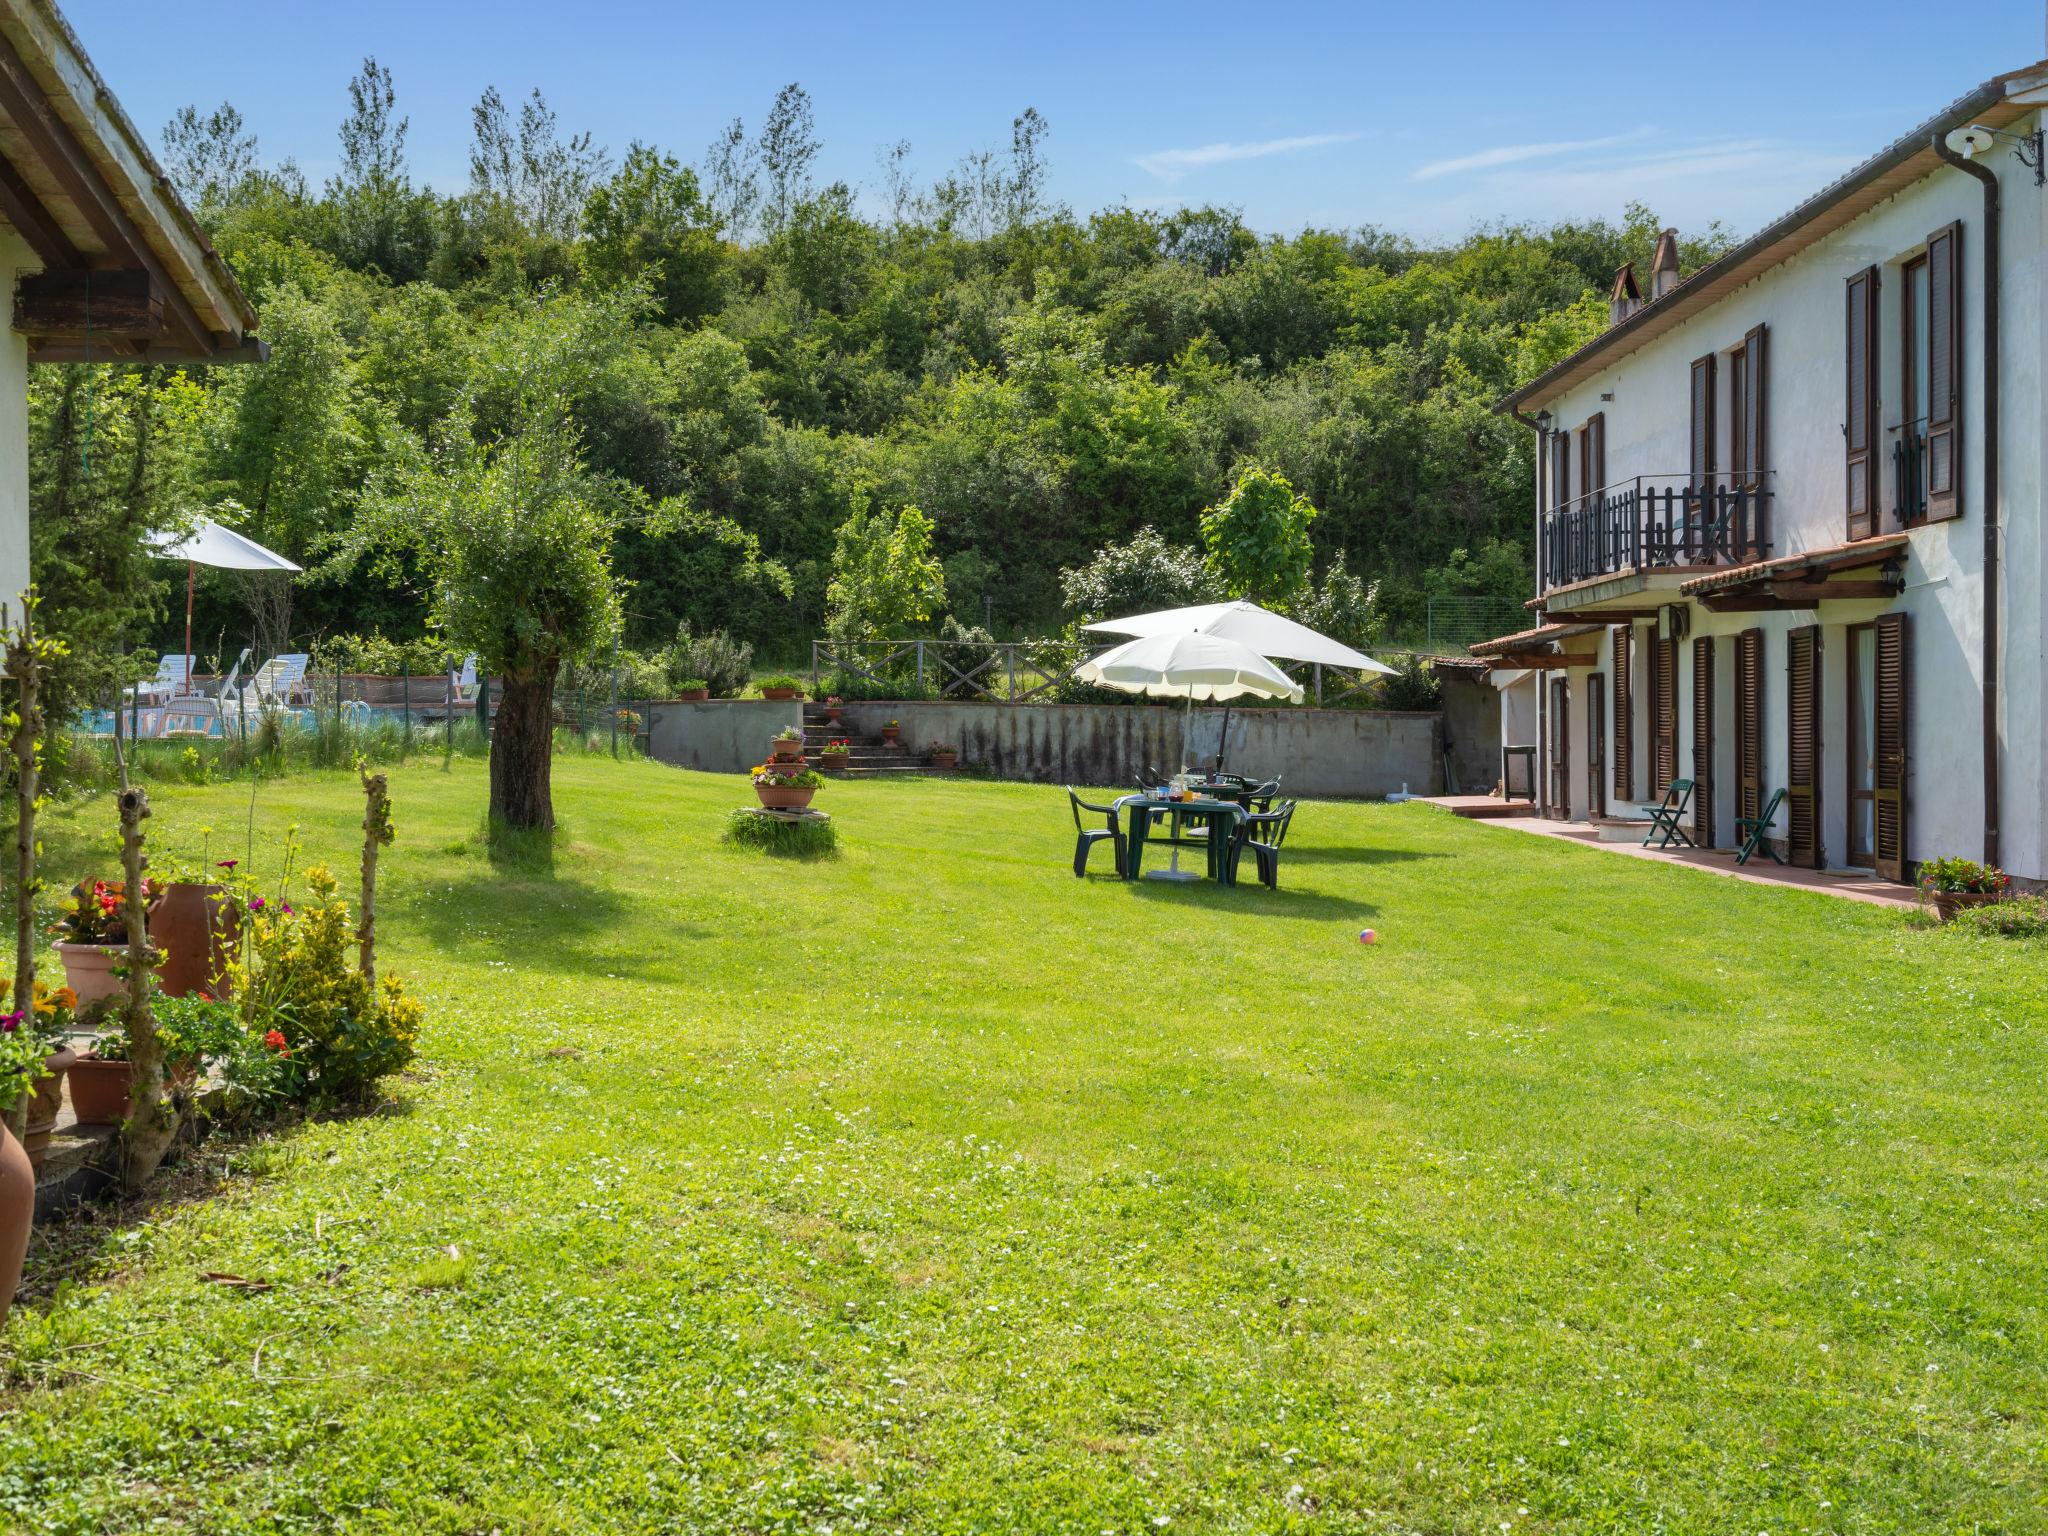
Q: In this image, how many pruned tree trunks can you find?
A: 3